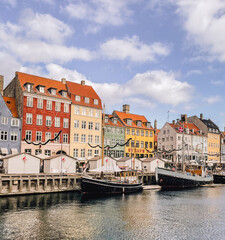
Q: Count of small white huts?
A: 5